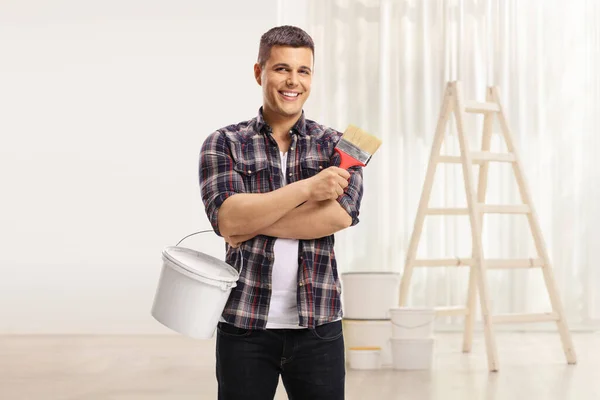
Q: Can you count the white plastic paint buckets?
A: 6